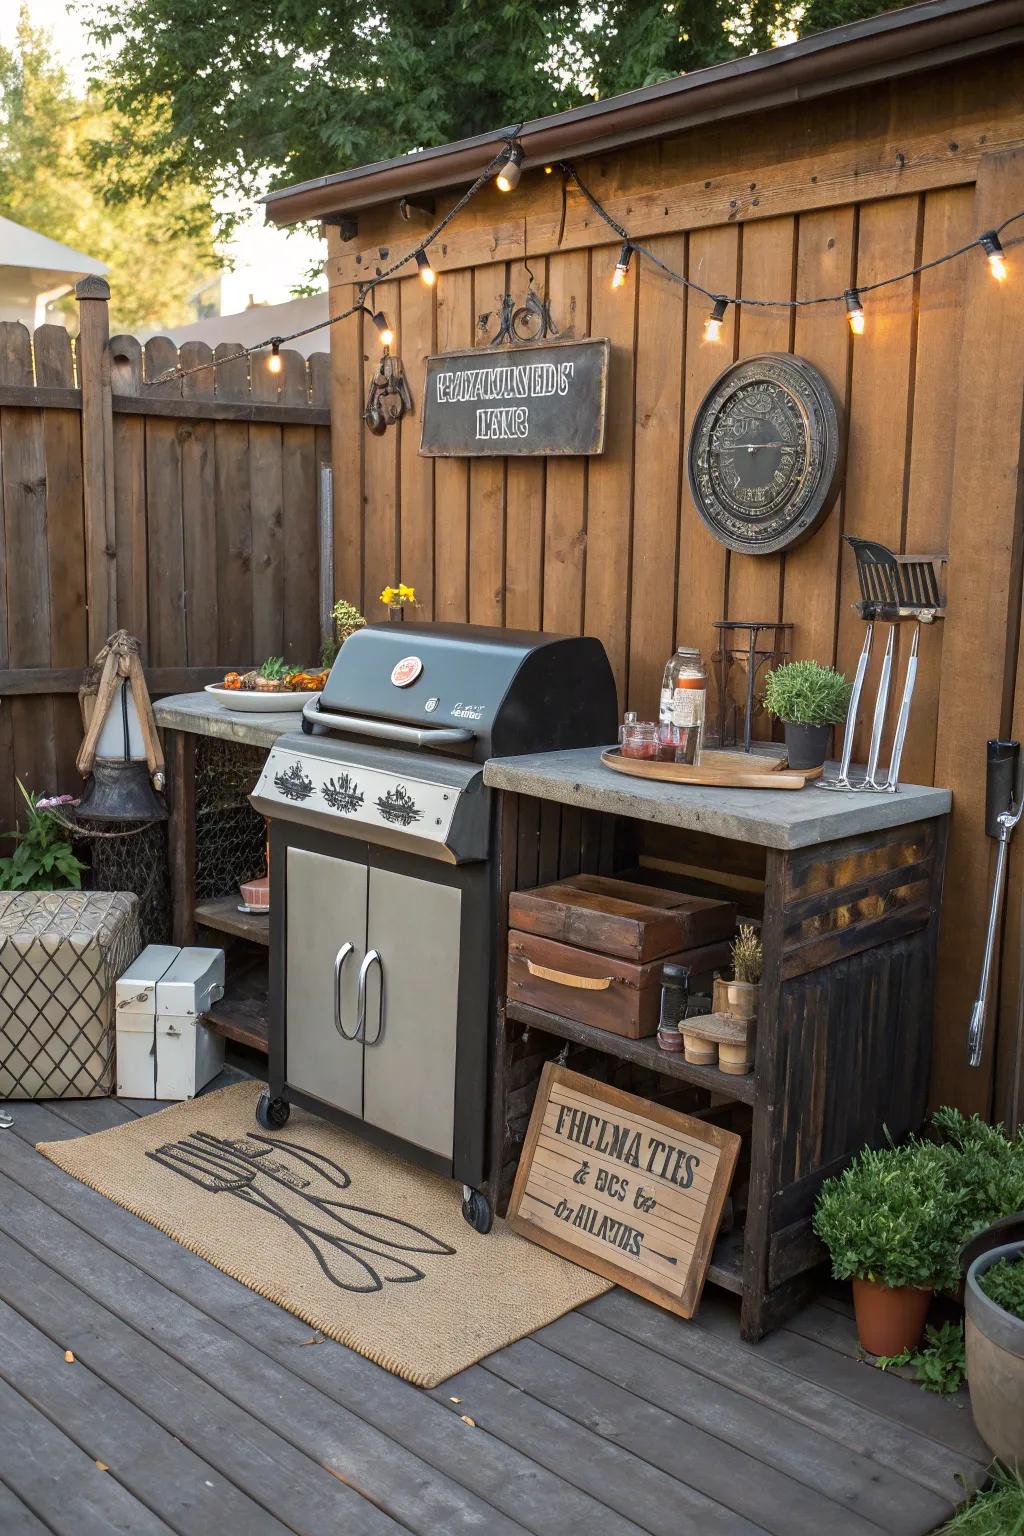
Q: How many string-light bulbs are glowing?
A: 8